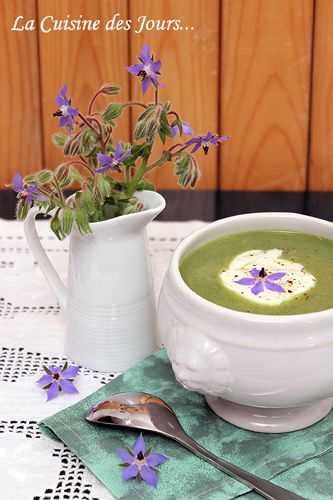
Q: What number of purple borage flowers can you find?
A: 9